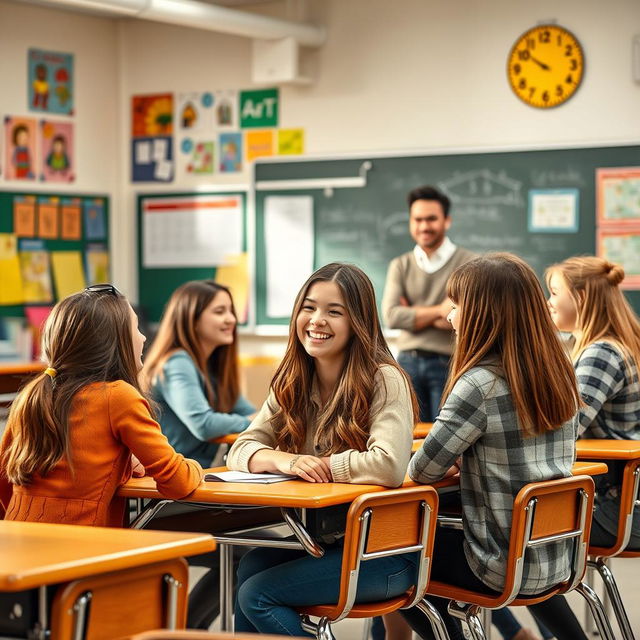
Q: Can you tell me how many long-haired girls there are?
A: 5